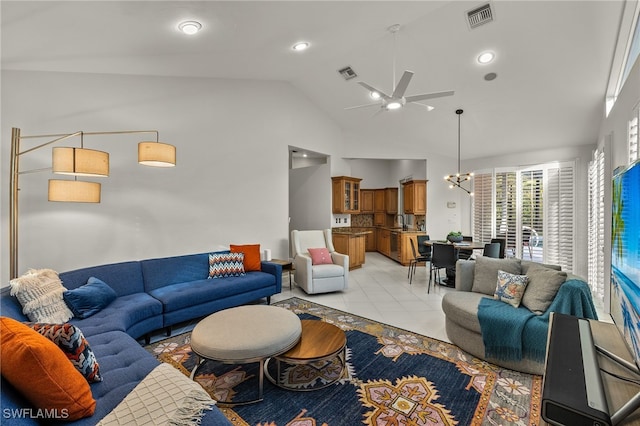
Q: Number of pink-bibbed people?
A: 0